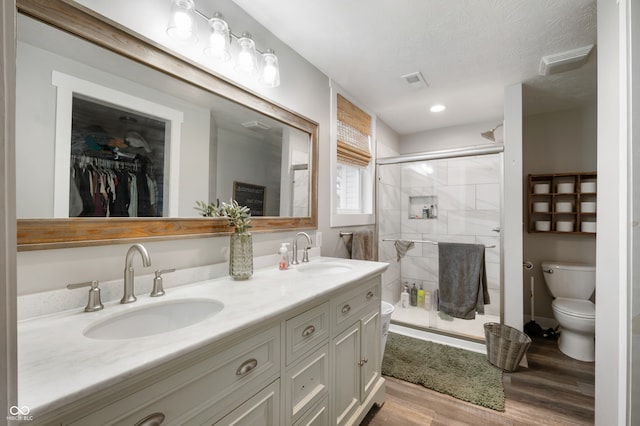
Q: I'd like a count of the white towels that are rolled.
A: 9